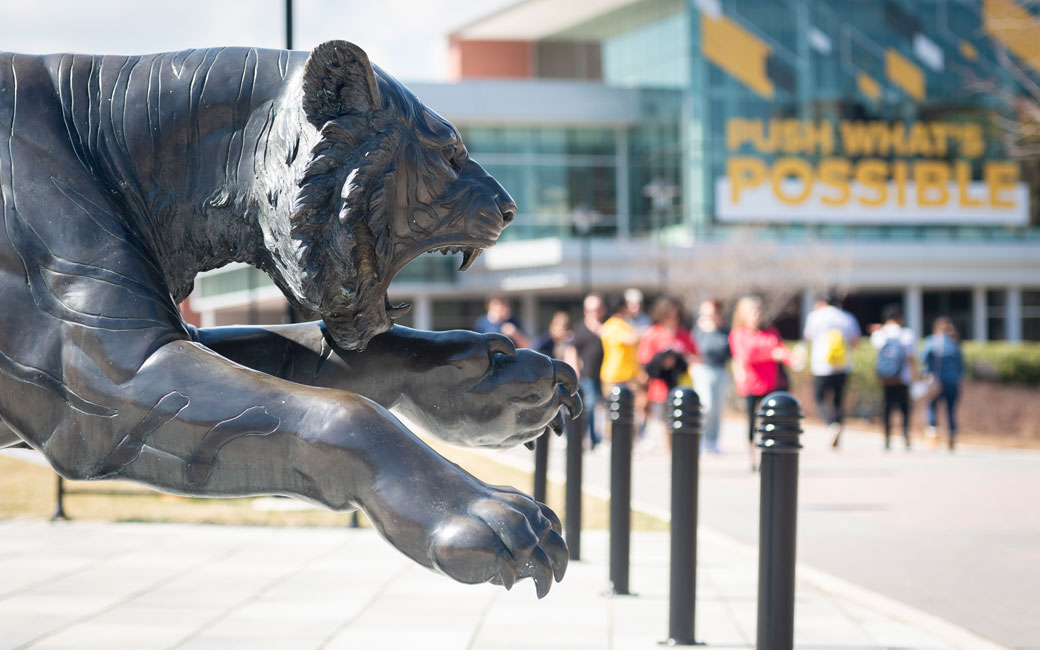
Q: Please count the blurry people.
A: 11